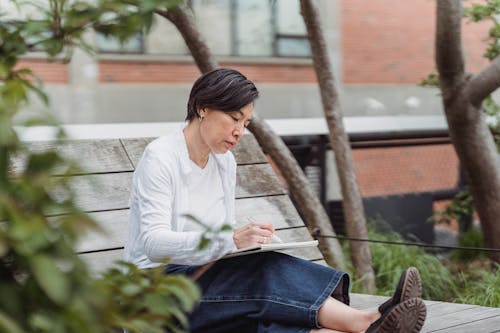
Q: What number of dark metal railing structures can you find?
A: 1